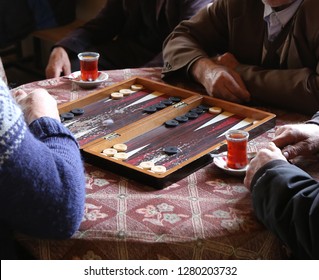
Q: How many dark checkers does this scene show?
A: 12